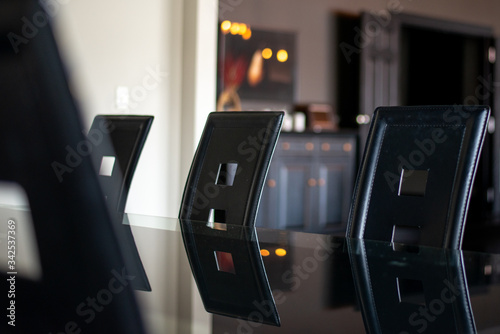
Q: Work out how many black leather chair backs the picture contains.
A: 4